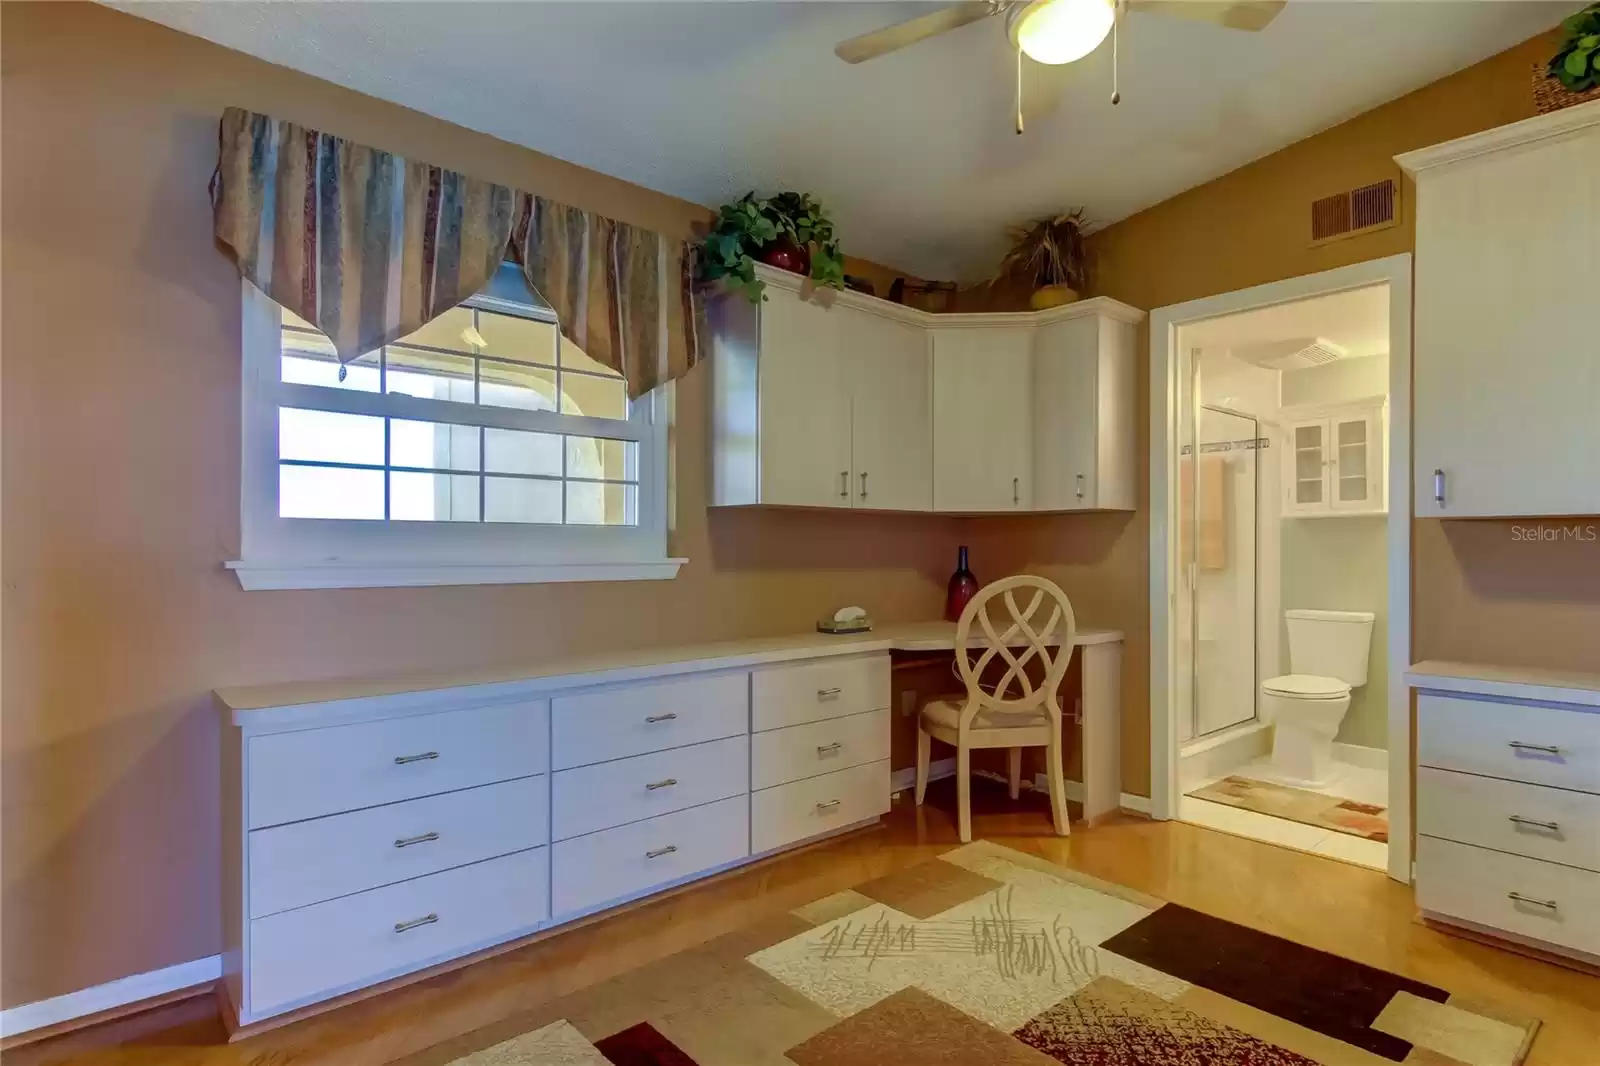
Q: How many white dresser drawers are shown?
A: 12